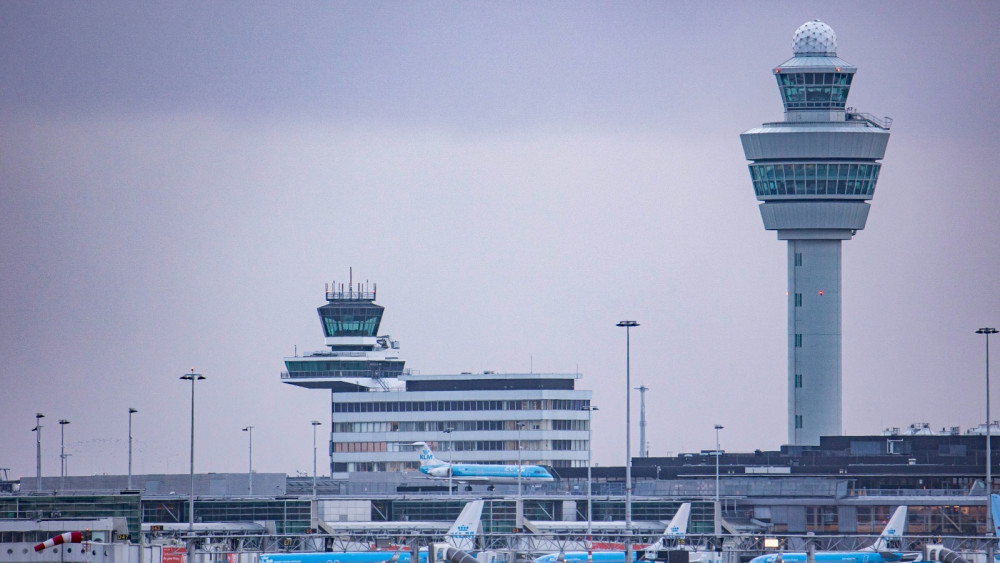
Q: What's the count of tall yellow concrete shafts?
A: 0